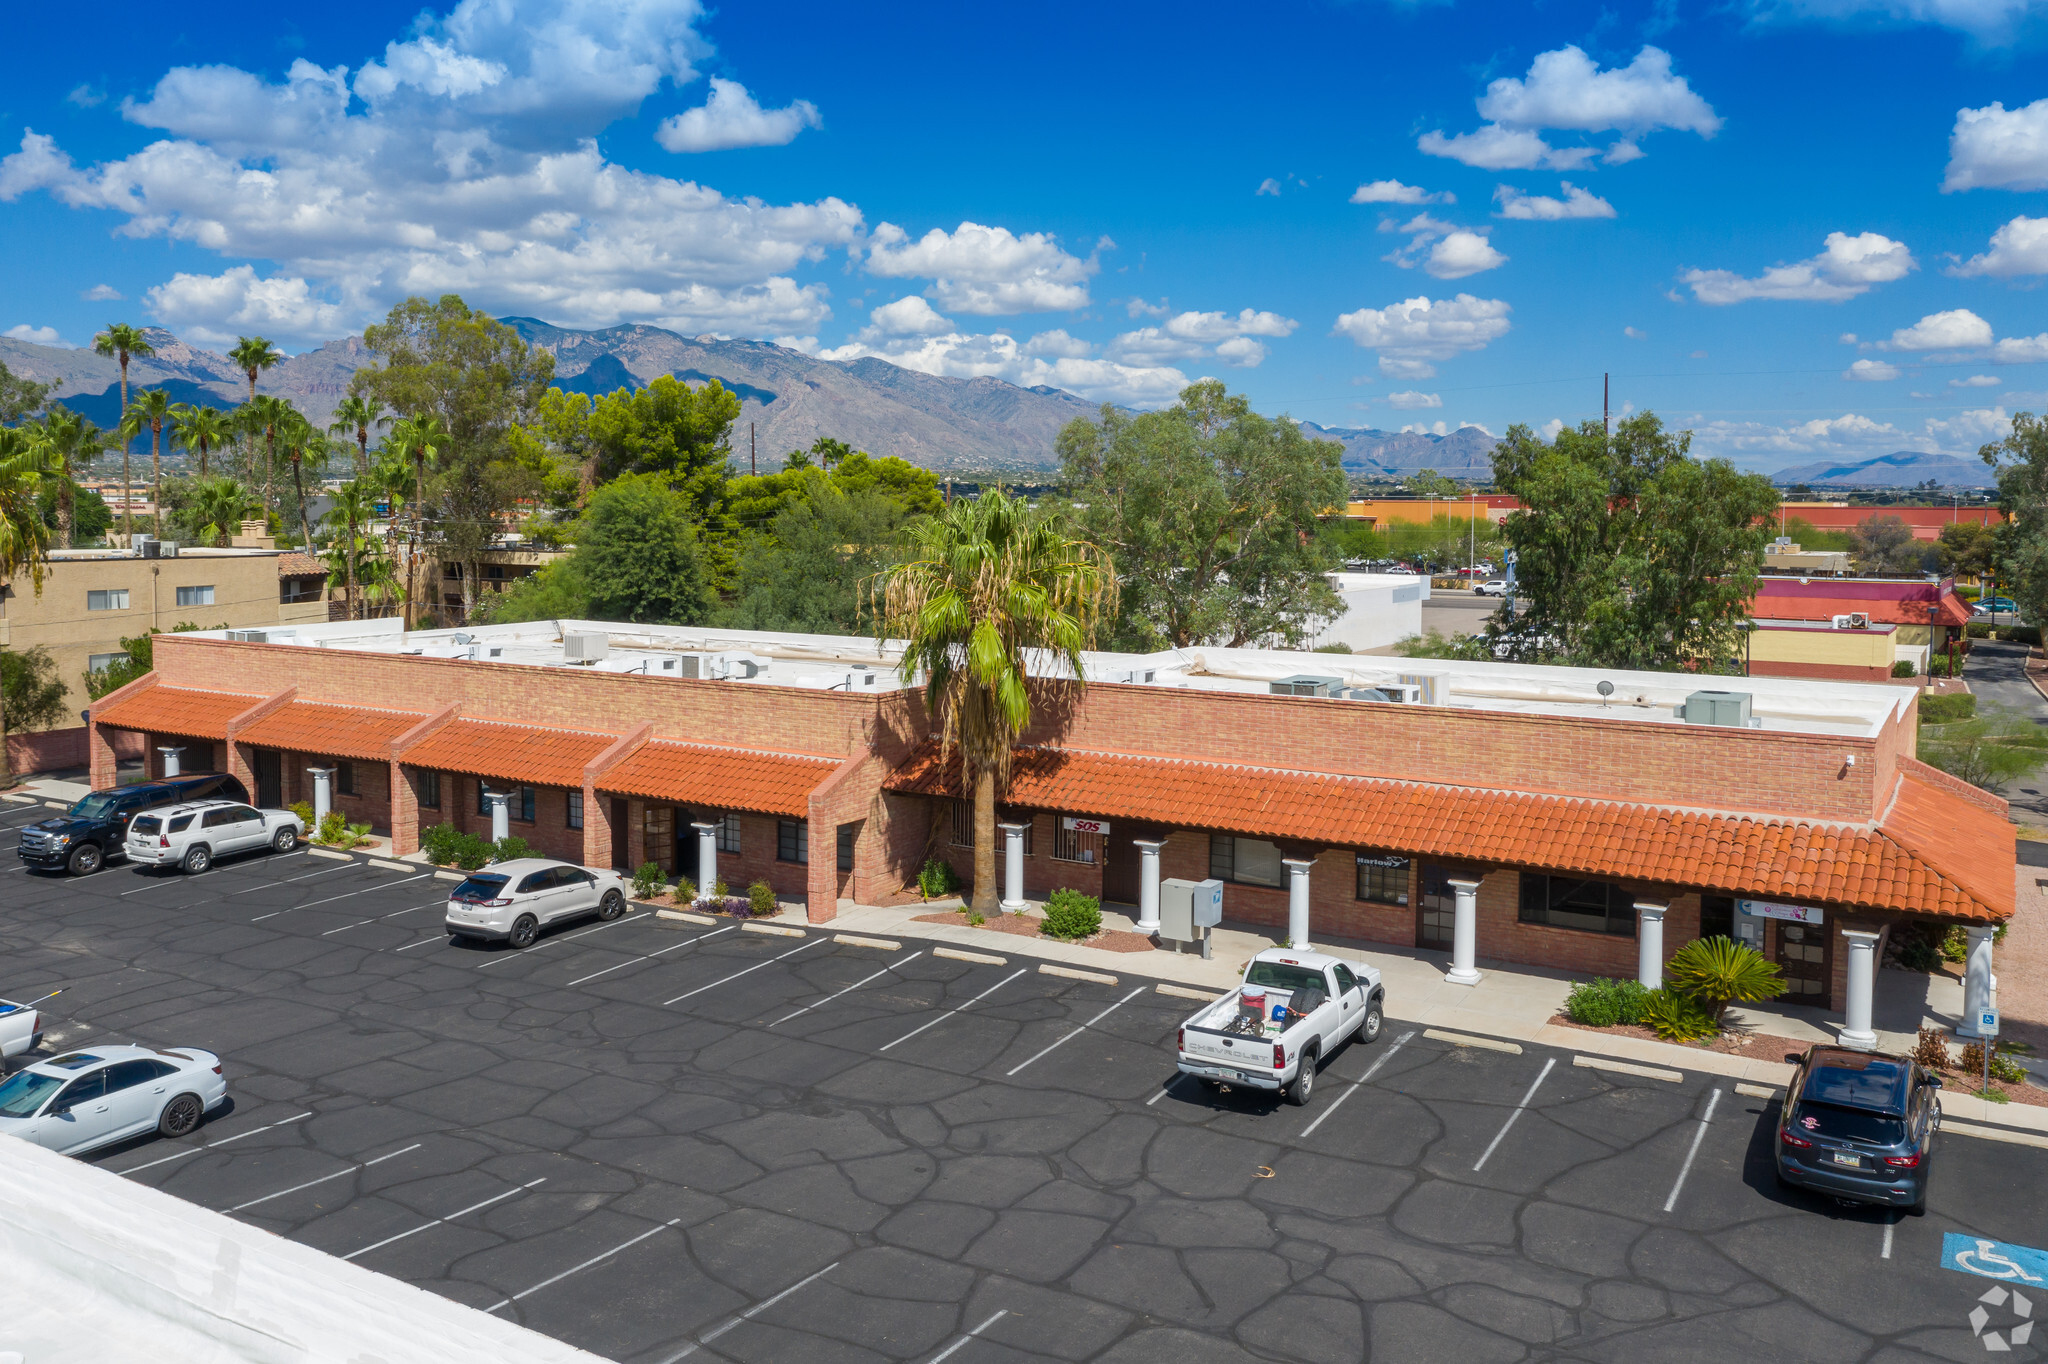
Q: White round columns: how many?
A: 11